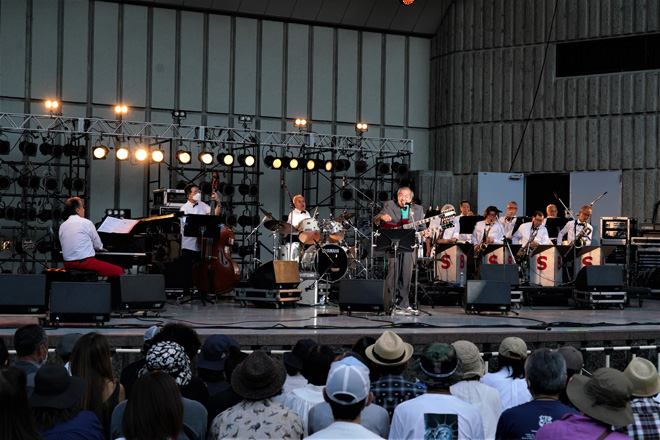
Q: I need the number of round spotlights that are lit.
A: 12